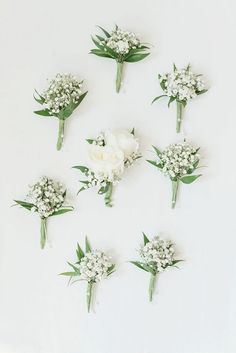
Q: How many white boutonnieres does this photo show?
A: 8